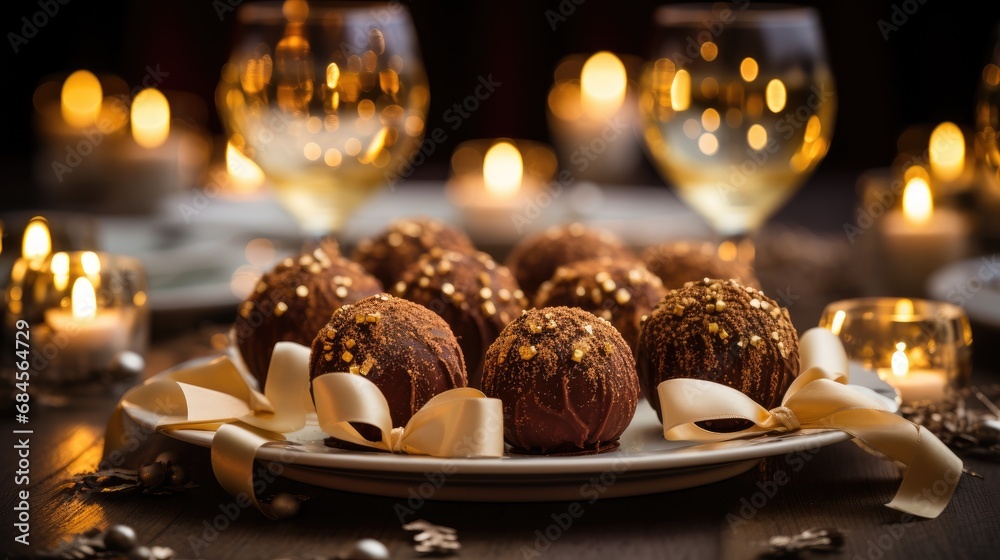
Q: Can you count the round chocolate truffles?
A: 9